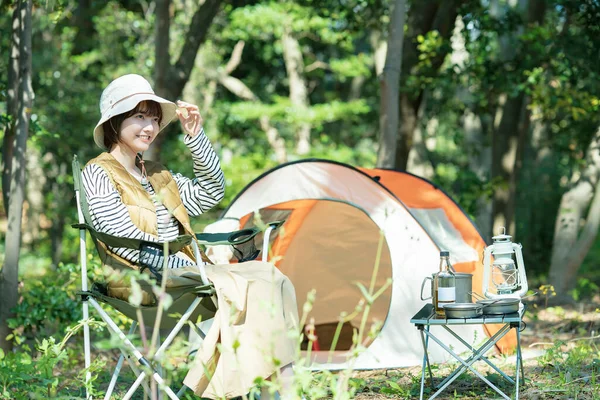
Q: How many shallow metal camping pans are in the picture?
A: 2